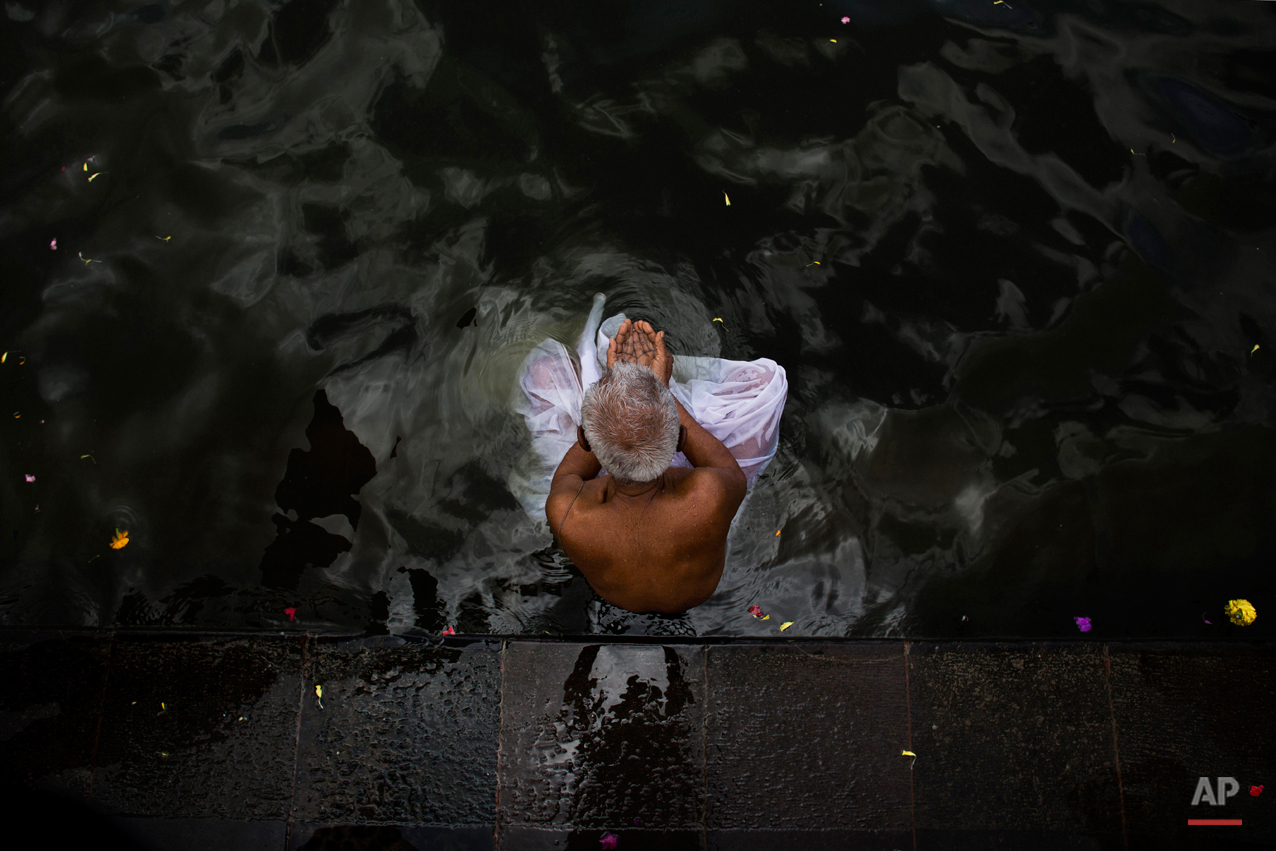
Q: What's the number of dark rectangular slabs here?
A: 7